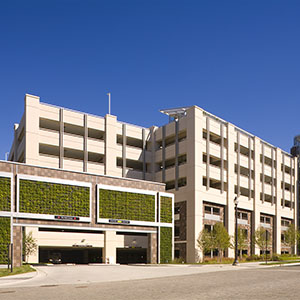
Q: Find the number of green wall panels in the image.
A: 6